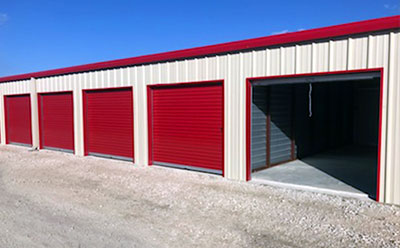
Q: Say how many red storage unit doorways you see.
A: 5